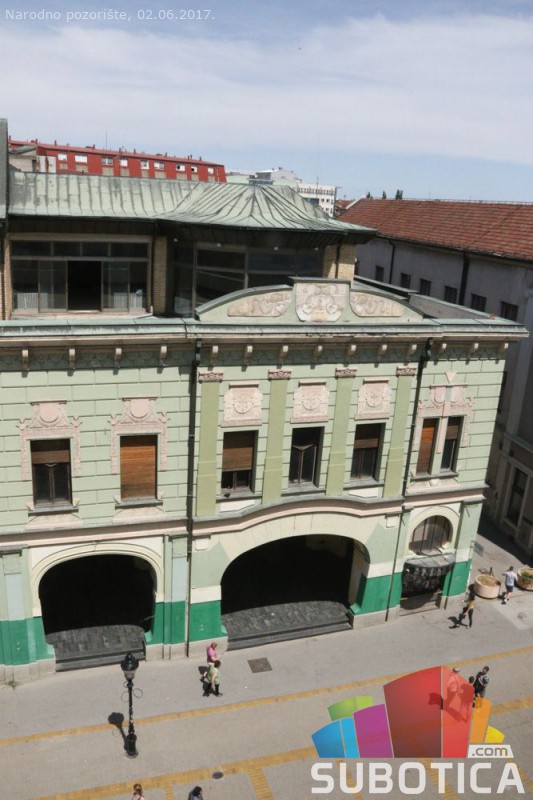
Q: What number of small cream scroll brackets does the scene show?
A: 14